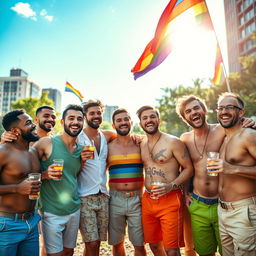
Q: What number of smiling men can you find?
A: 8